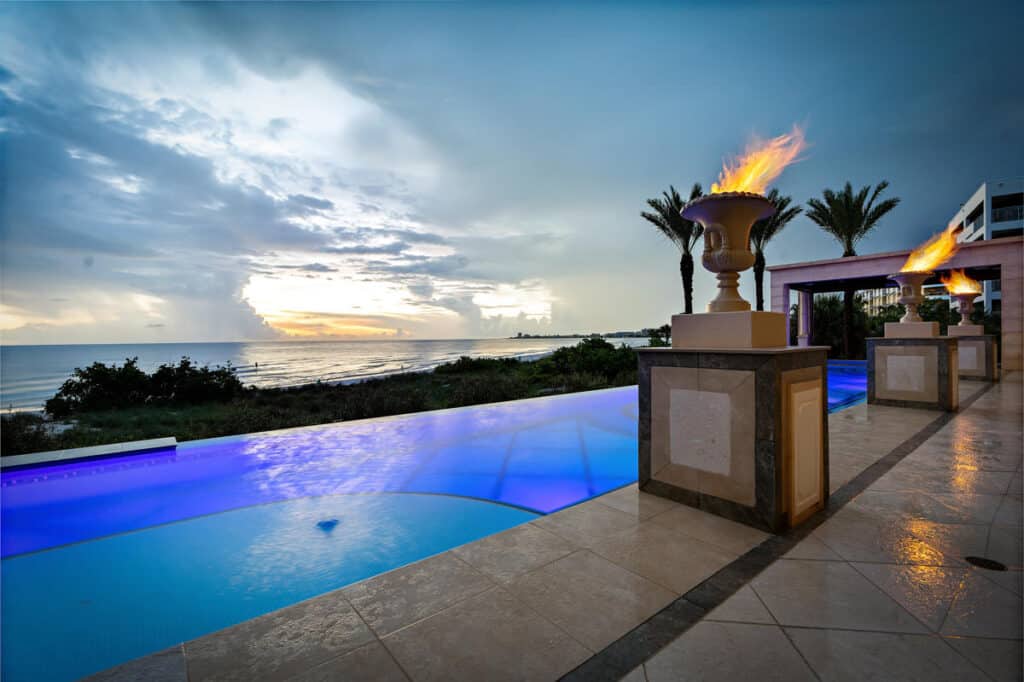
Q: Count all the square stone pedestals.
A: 3